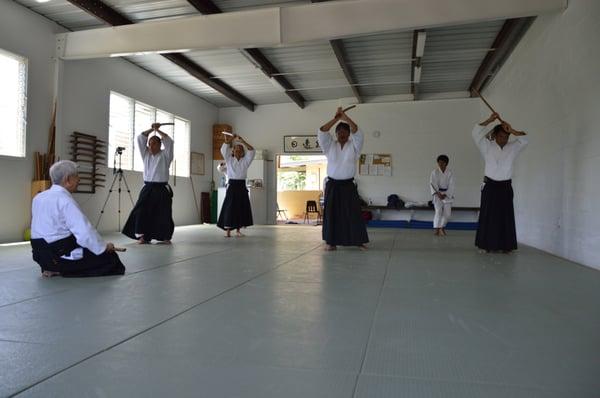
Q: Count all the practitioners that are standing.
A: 5